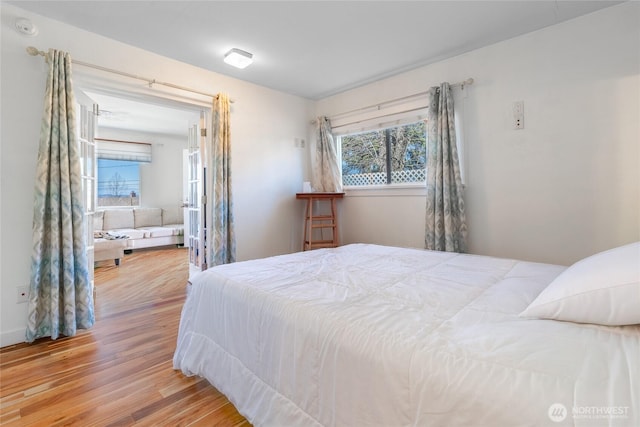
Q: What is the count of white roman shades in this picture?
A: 1